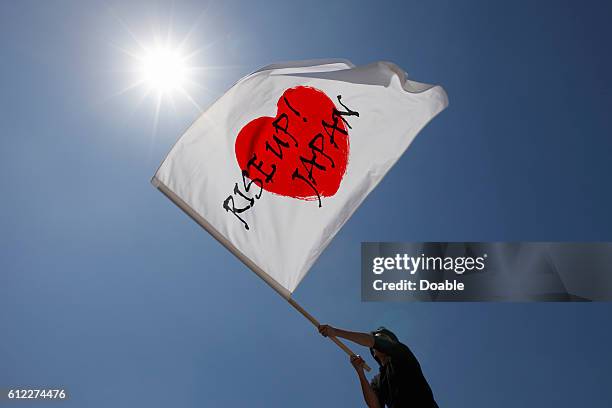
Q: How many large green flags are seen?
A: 0